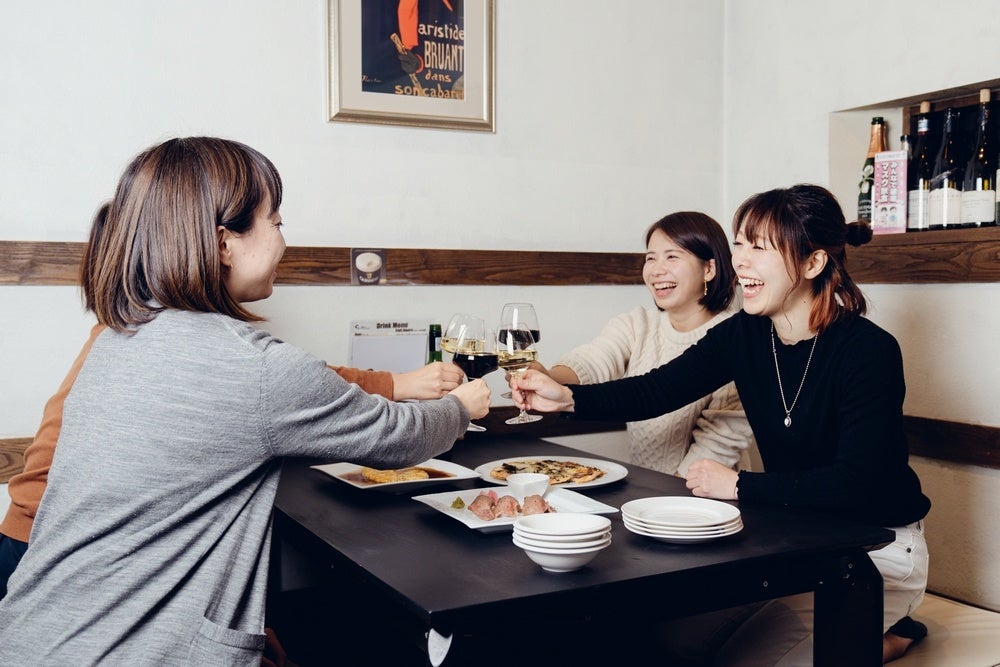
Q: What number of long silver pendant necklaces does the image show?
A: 1